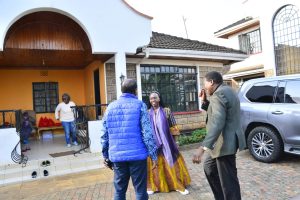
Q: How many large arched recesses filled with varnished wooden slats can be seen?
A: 1